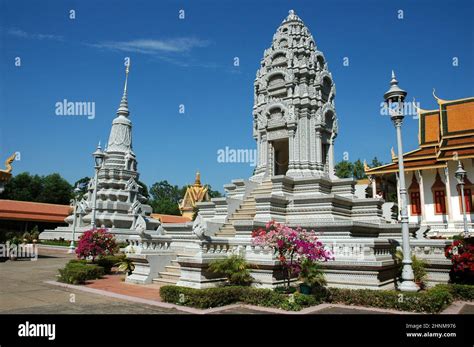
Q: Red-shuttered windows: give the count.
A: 3